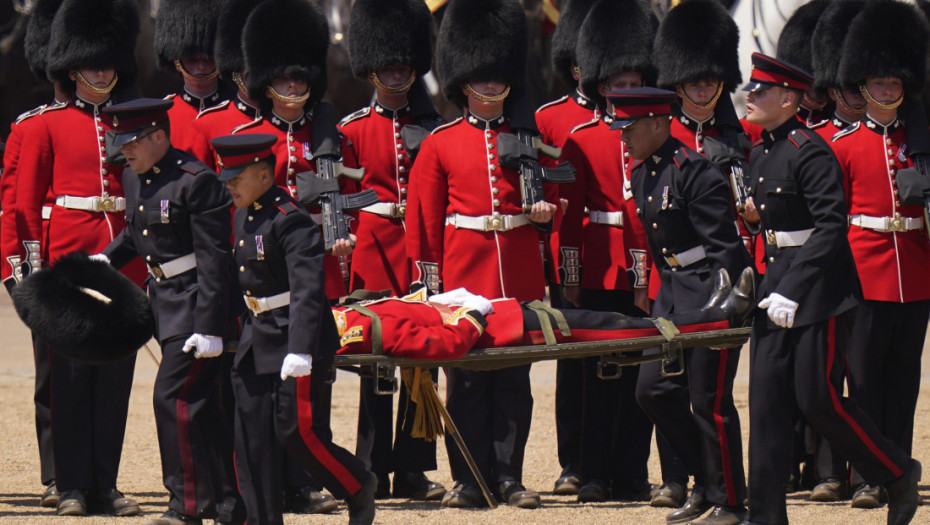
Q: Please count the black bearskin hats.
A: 14